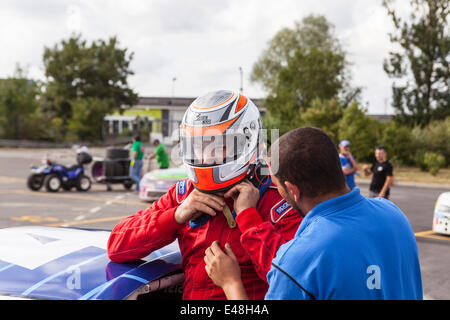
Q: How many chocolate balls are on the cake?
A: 0